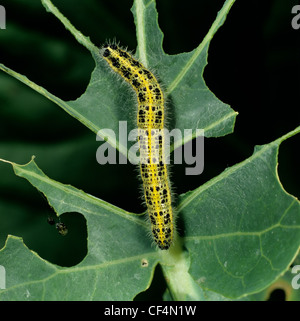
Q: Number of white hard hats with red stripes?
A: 0